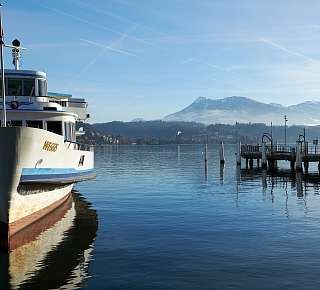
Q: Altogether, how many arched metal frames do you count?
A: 2